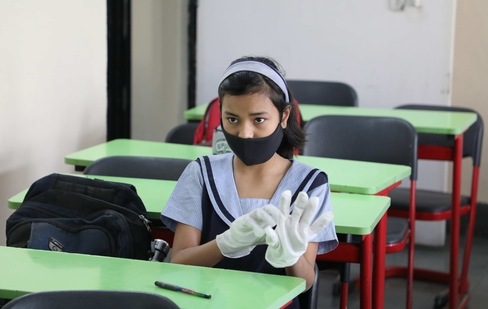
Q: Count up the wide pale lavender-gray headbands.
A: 1